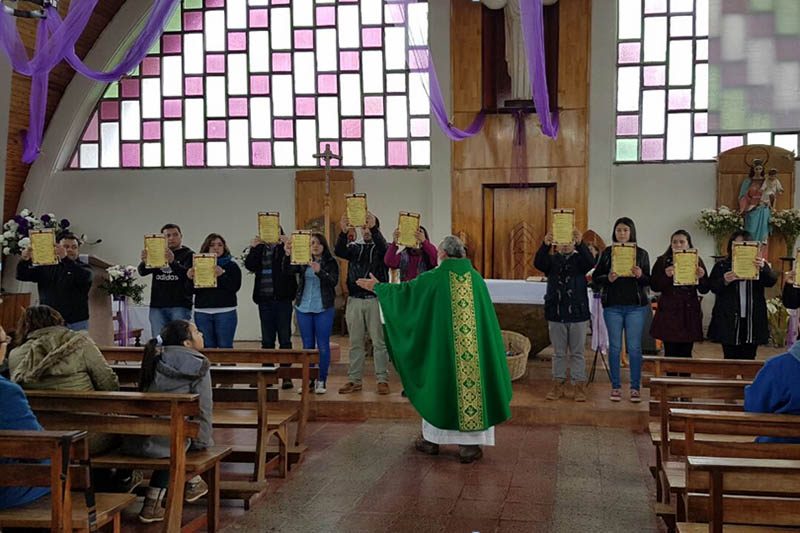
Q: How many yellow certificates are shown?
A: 12